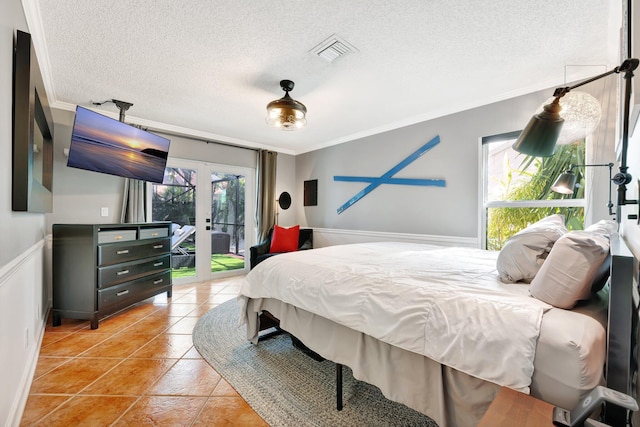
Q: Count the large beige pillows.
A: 2